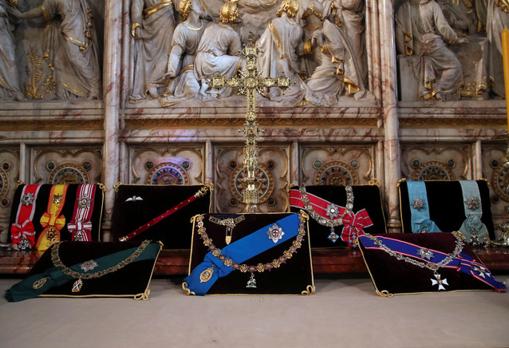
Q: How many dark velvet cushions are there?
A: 7